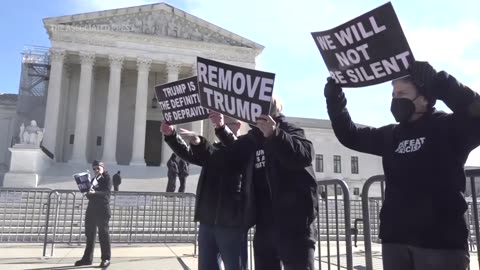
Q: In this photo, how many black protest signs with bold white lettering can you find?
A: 3